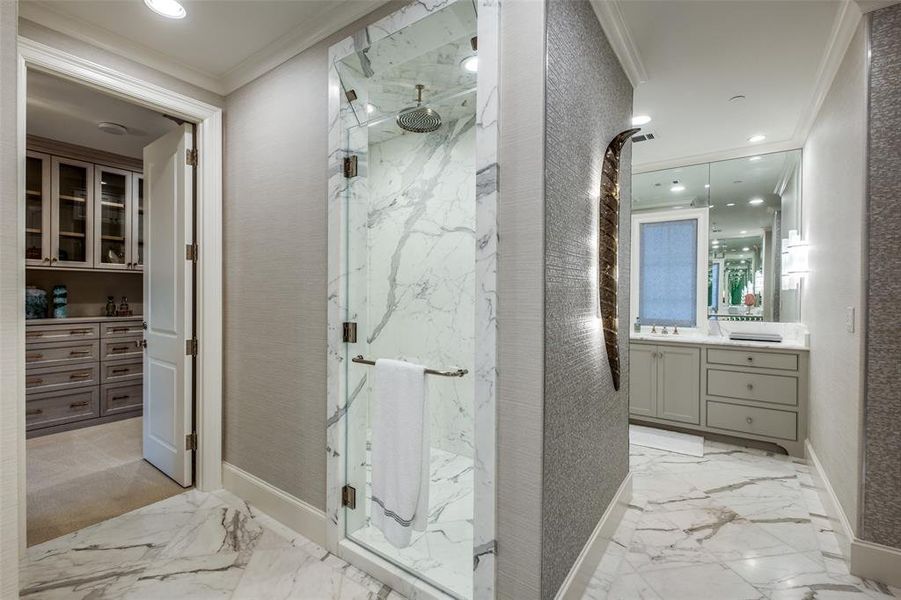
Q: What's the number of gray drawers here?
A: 11